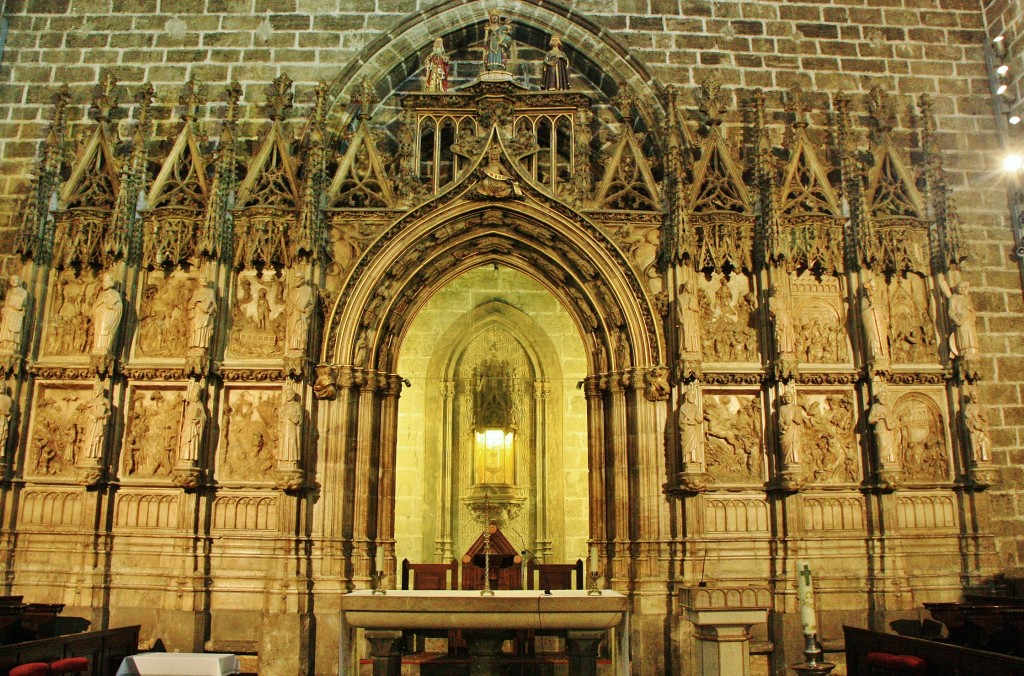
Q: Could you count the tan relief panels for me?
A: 12